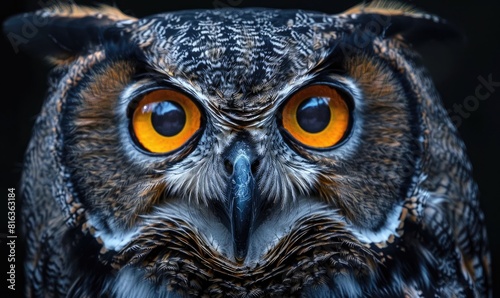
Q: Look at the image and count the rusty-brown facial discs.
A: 2